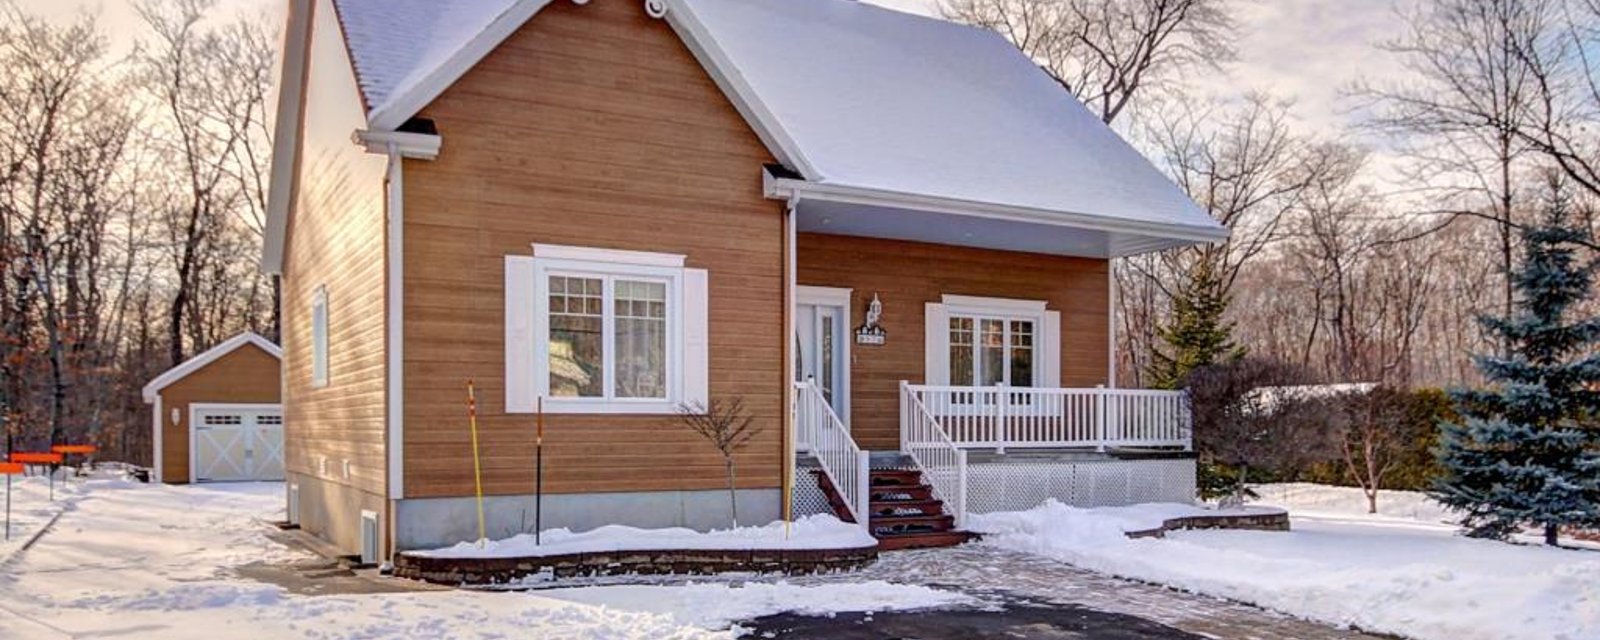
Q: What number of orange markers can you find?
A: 3